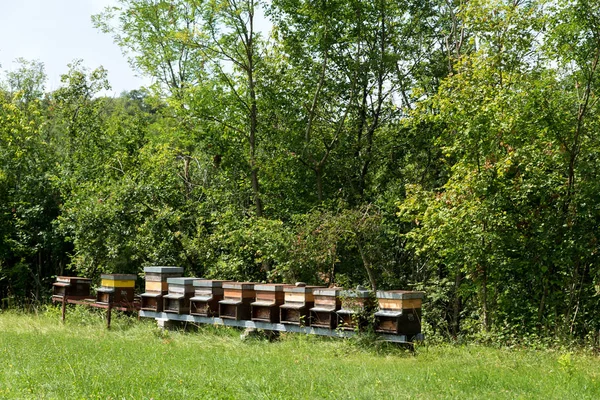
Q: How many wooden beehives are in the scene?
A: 11